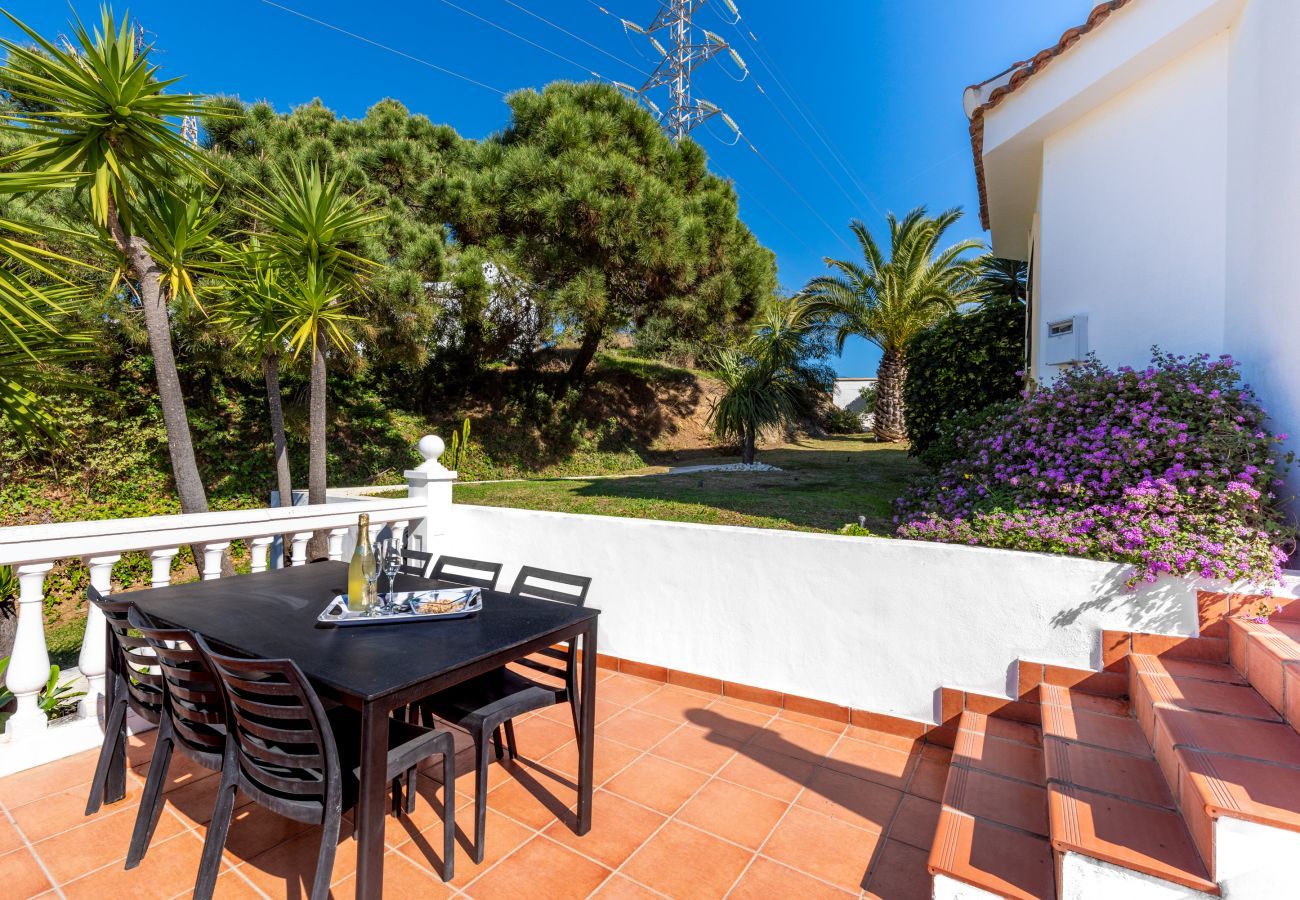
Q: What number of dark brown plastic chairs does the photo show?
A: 6